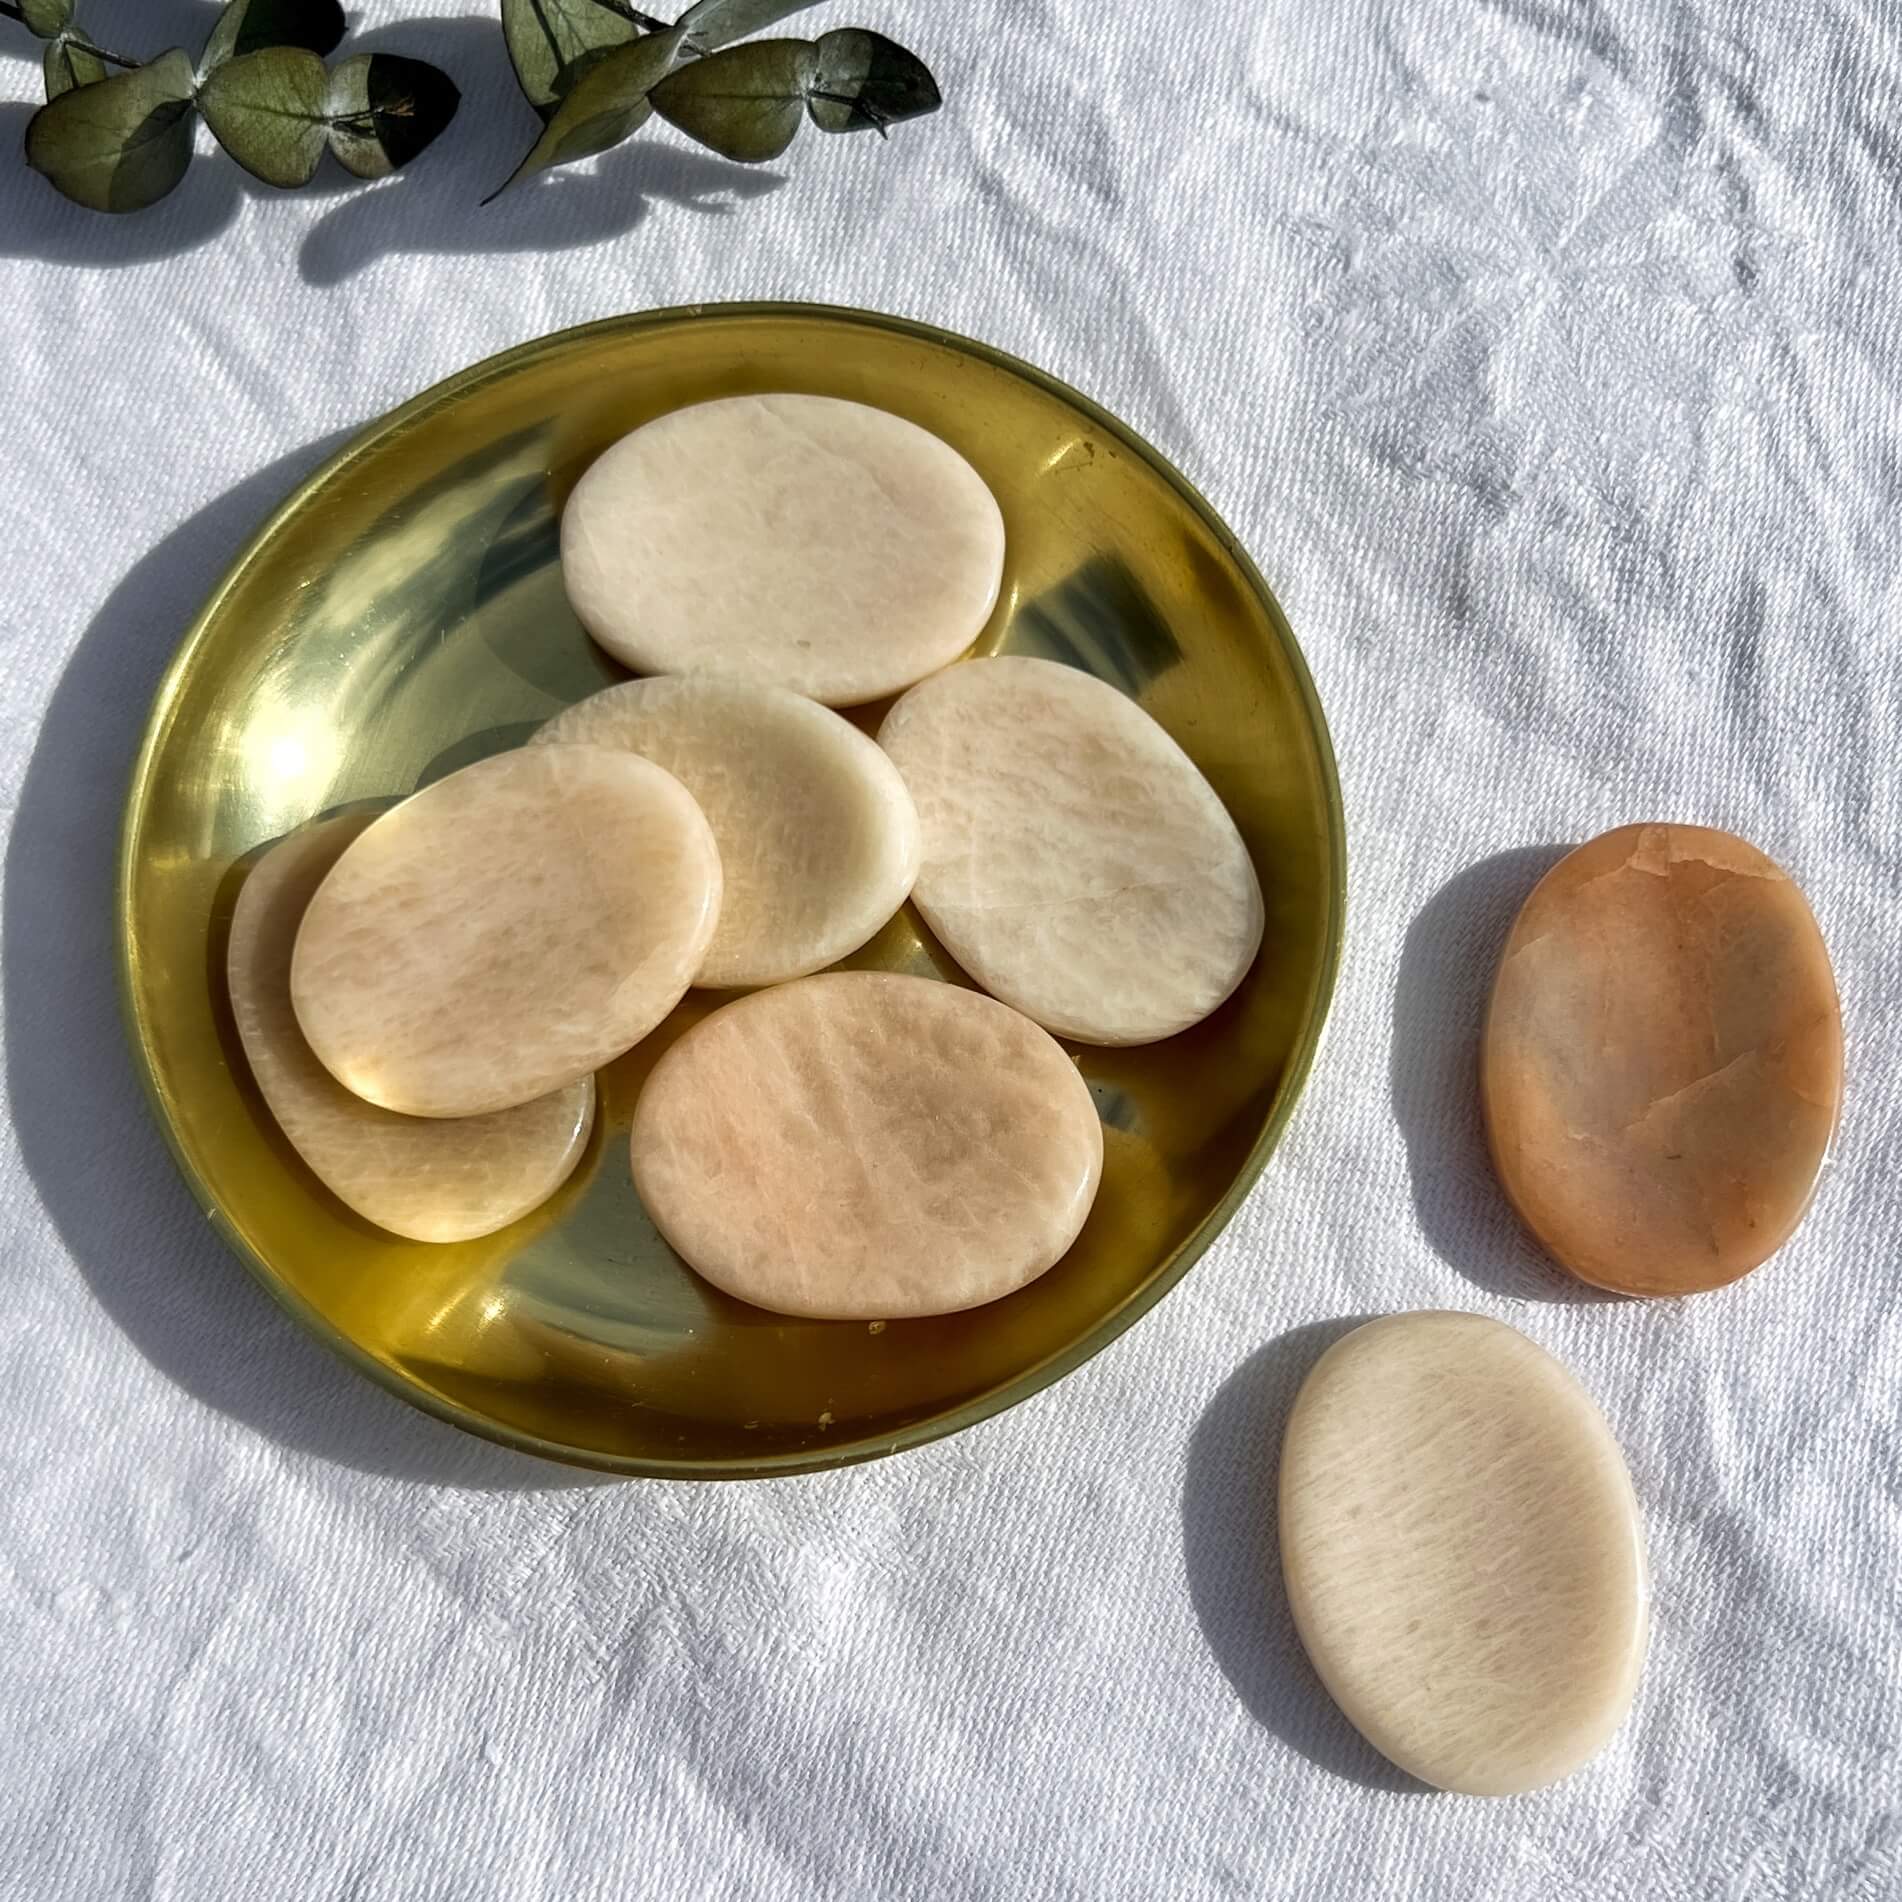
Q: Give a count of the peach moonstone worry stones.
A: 8